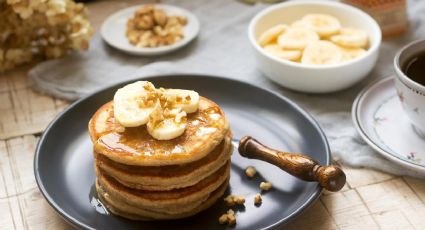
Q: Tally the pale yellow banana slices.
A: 11